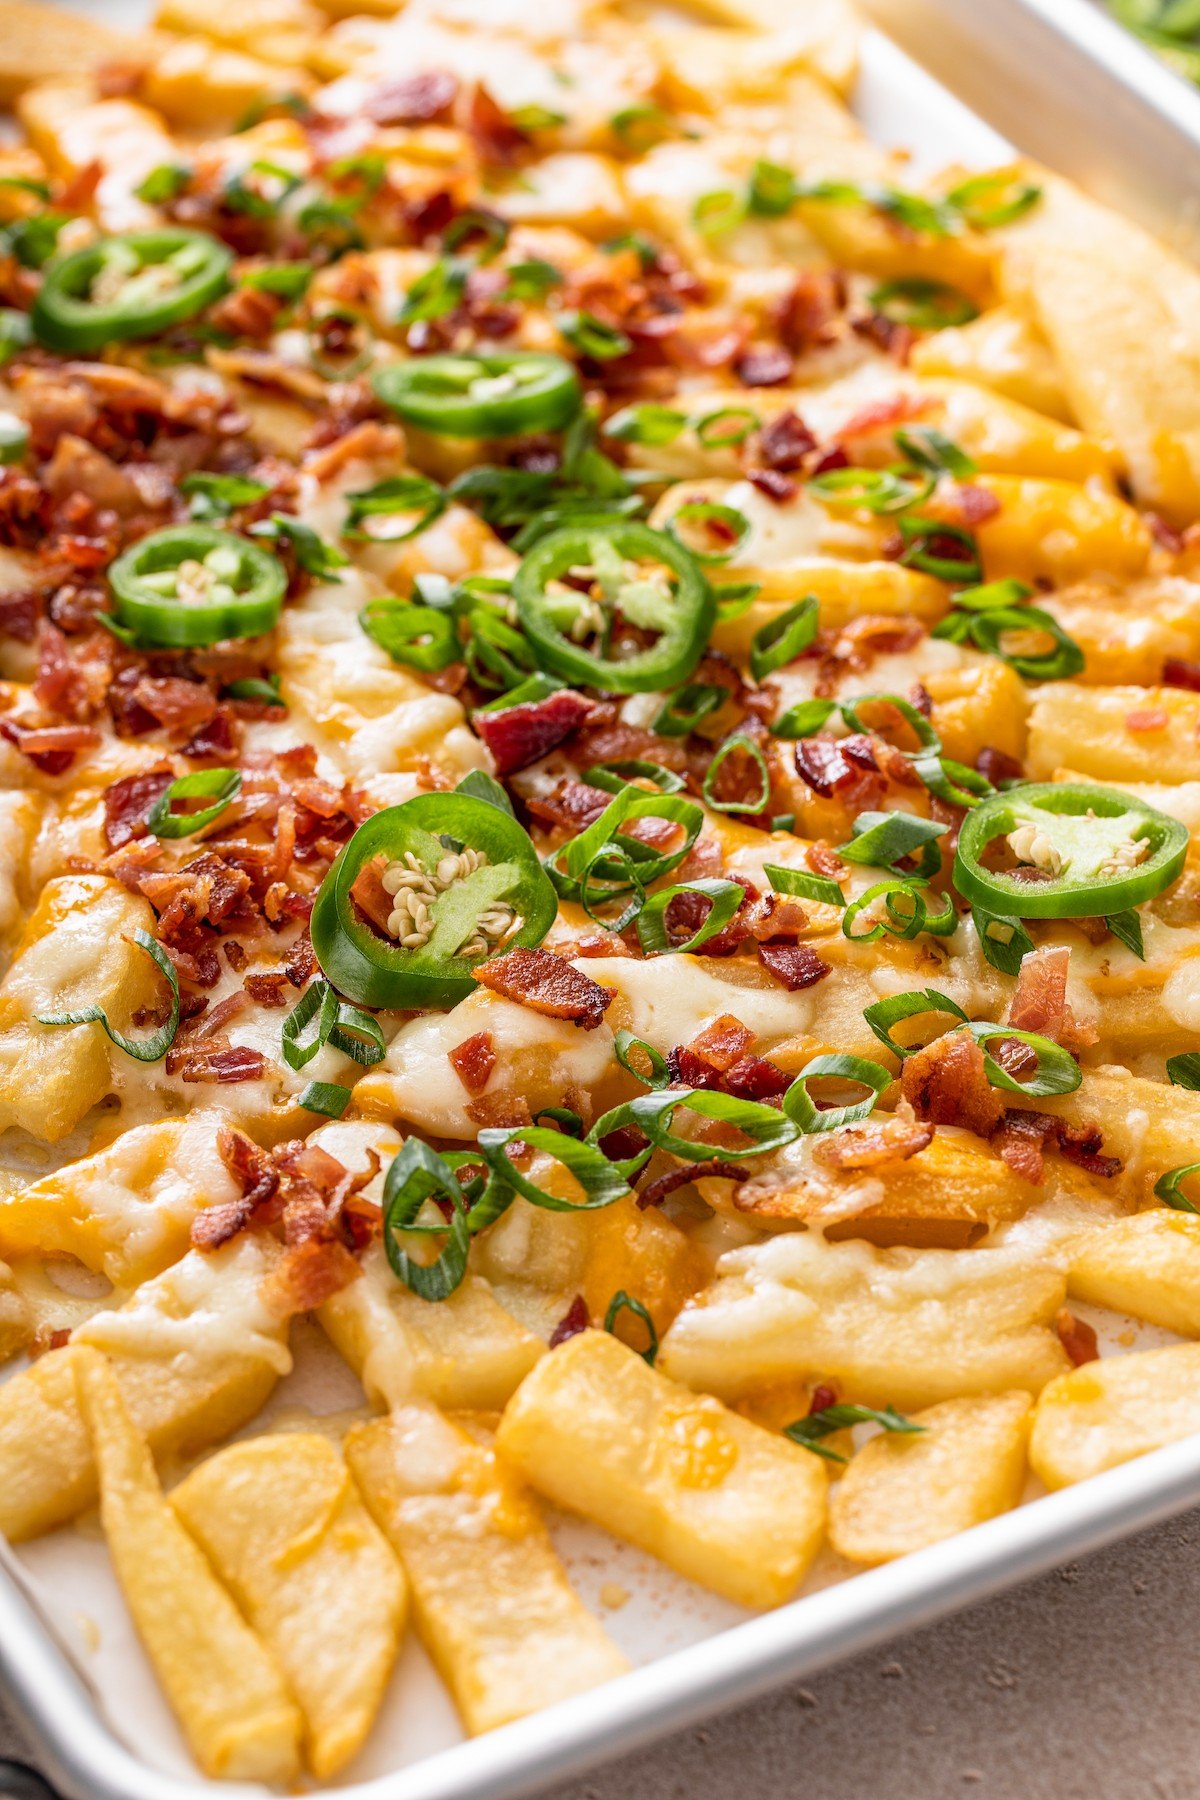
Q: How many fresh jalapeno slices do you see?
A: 6